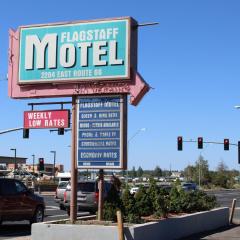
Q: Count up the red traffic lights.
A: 4